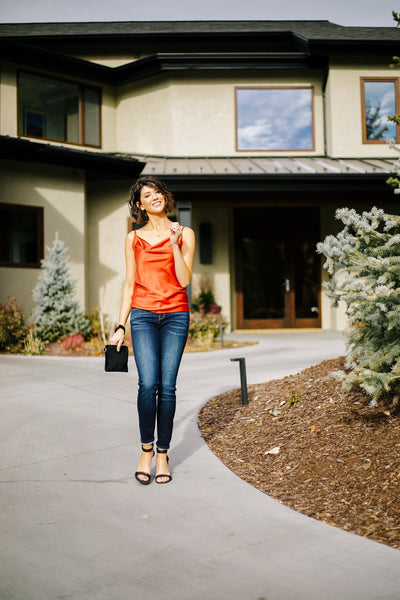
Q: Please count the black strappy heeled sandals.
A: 2